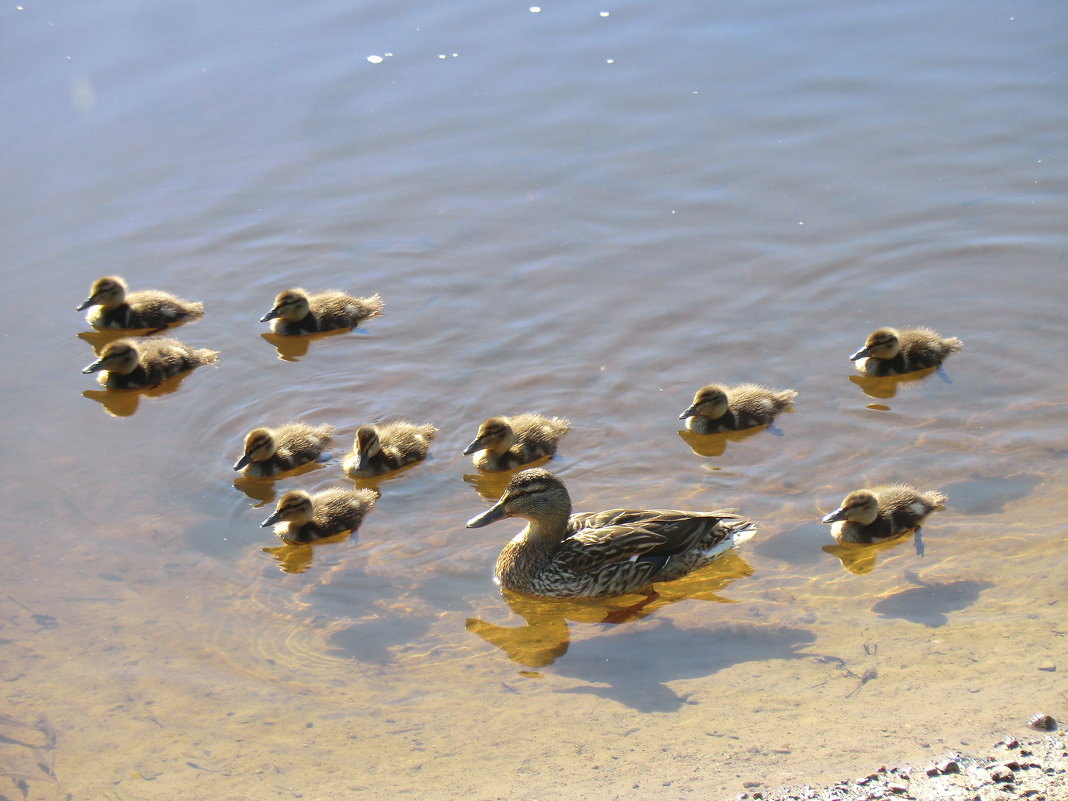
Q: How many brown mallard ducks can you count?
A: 11